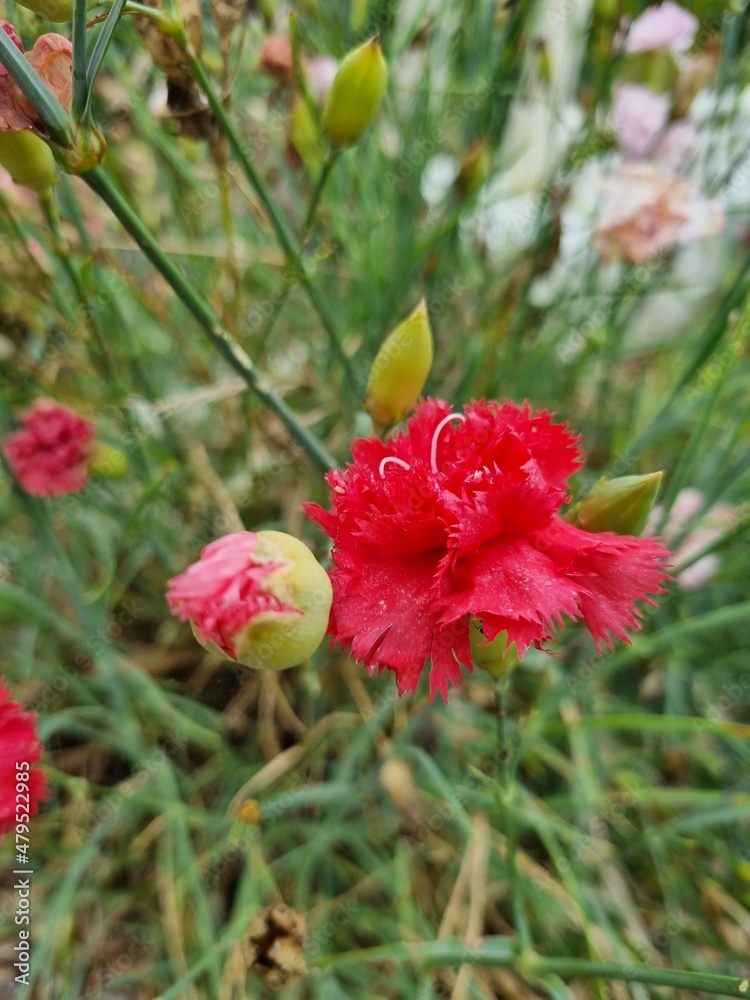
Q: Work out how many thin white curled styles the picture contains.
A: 2